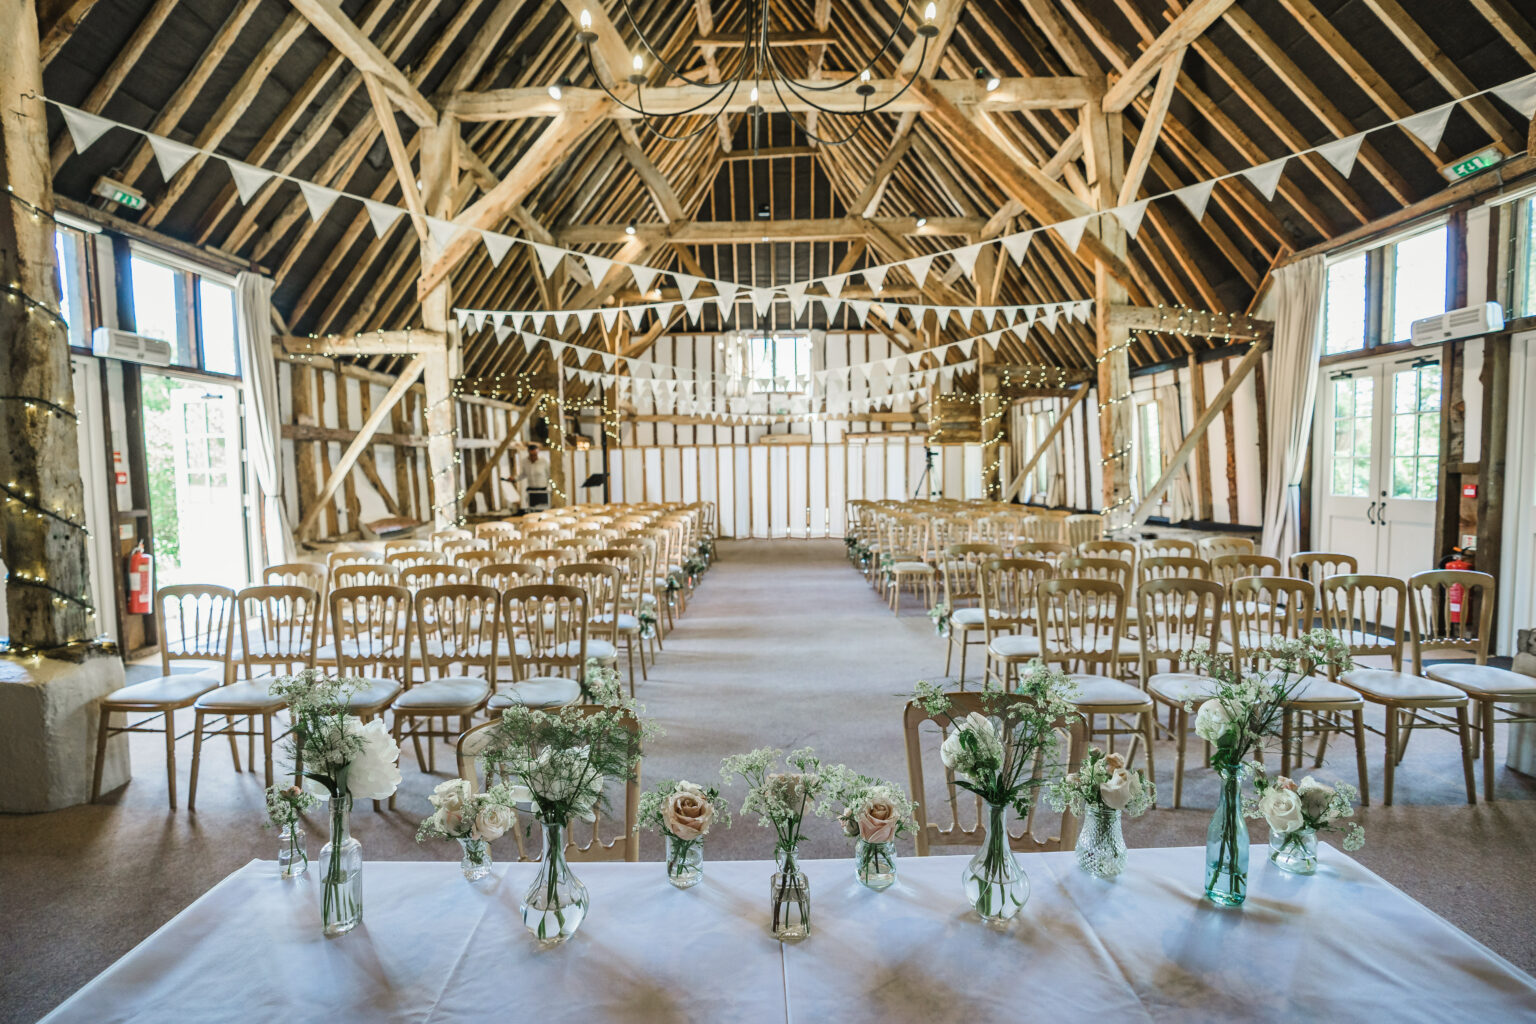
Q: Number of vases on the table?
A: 11